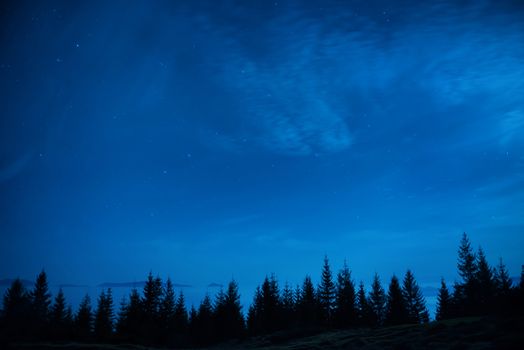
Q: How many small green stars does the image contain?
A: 0